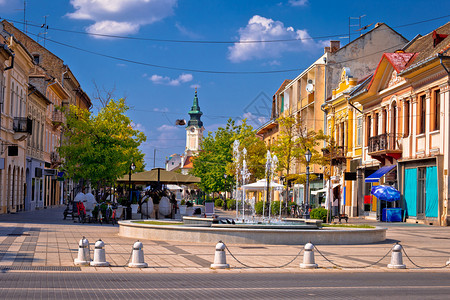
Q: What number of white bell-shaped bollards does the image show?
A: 6